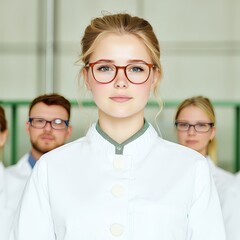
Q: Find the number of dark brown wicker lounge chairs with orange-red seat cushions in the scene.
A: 0